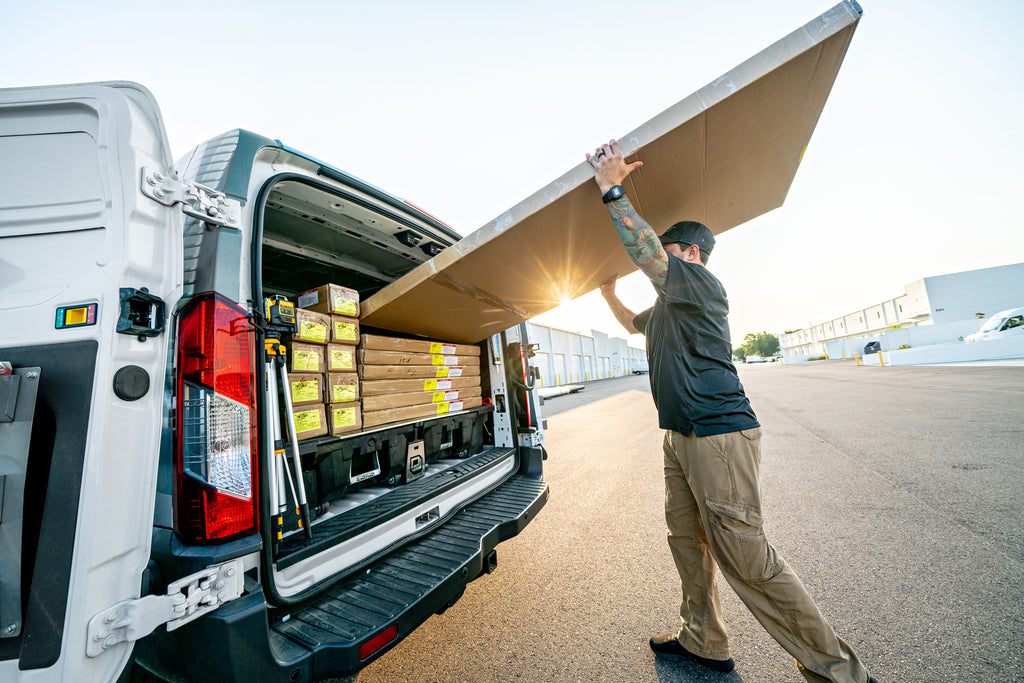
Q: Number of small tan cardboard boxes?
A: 9